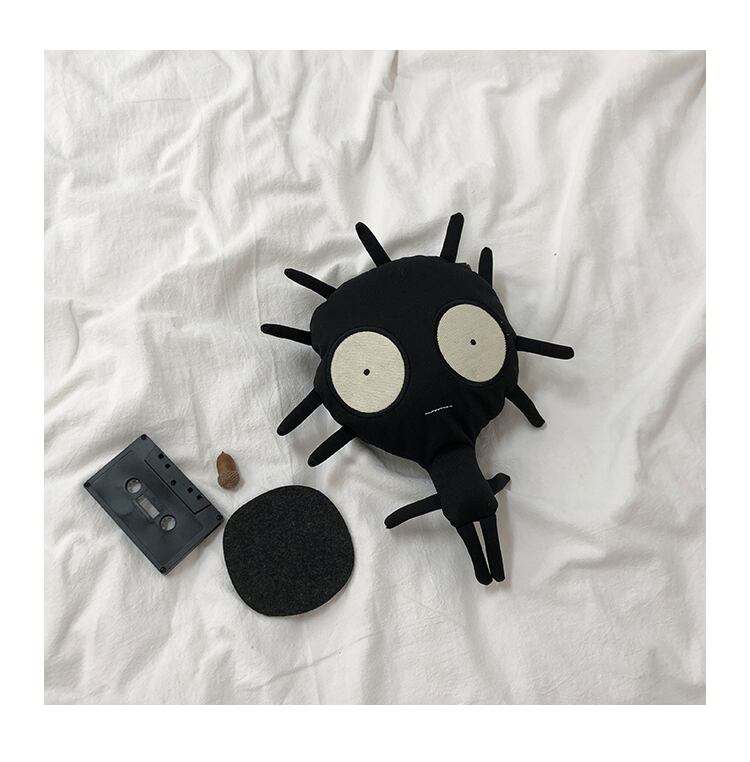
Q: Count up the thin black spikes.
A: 9